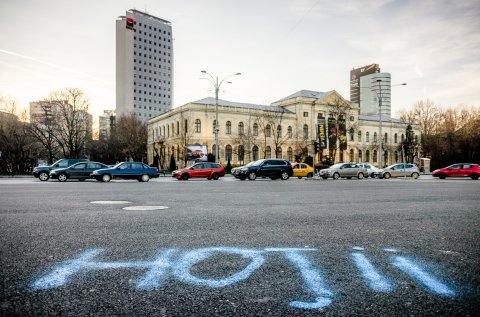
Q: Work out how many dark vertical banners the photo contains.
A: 3